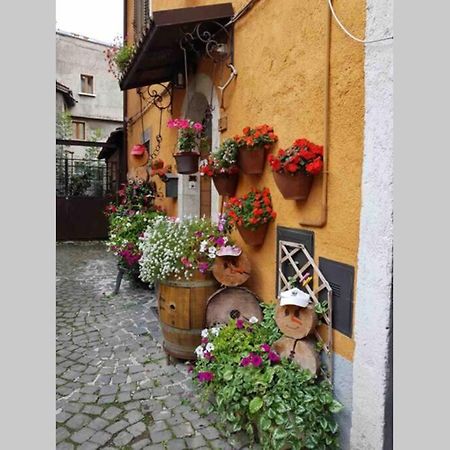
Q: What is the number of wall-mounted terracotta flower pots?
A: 4